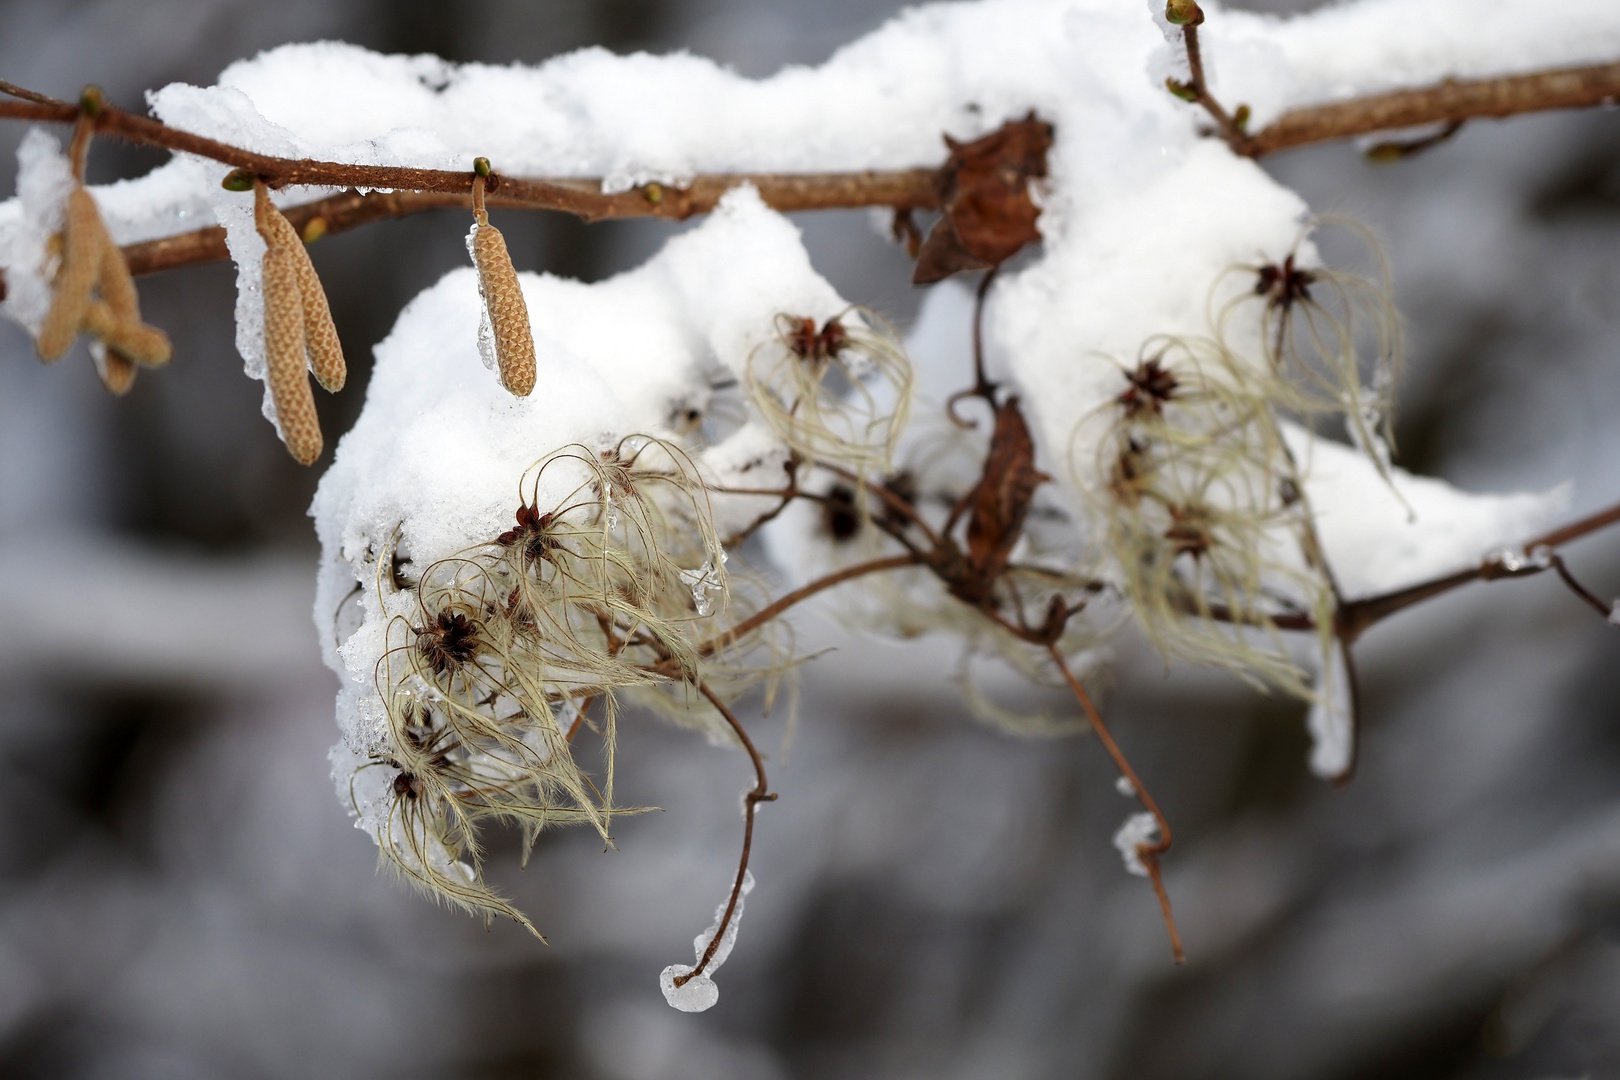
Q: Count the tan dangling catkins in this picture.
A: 6